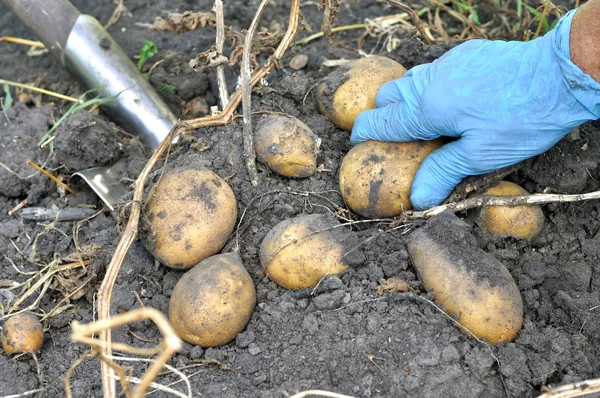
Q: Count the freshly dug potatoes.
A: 9